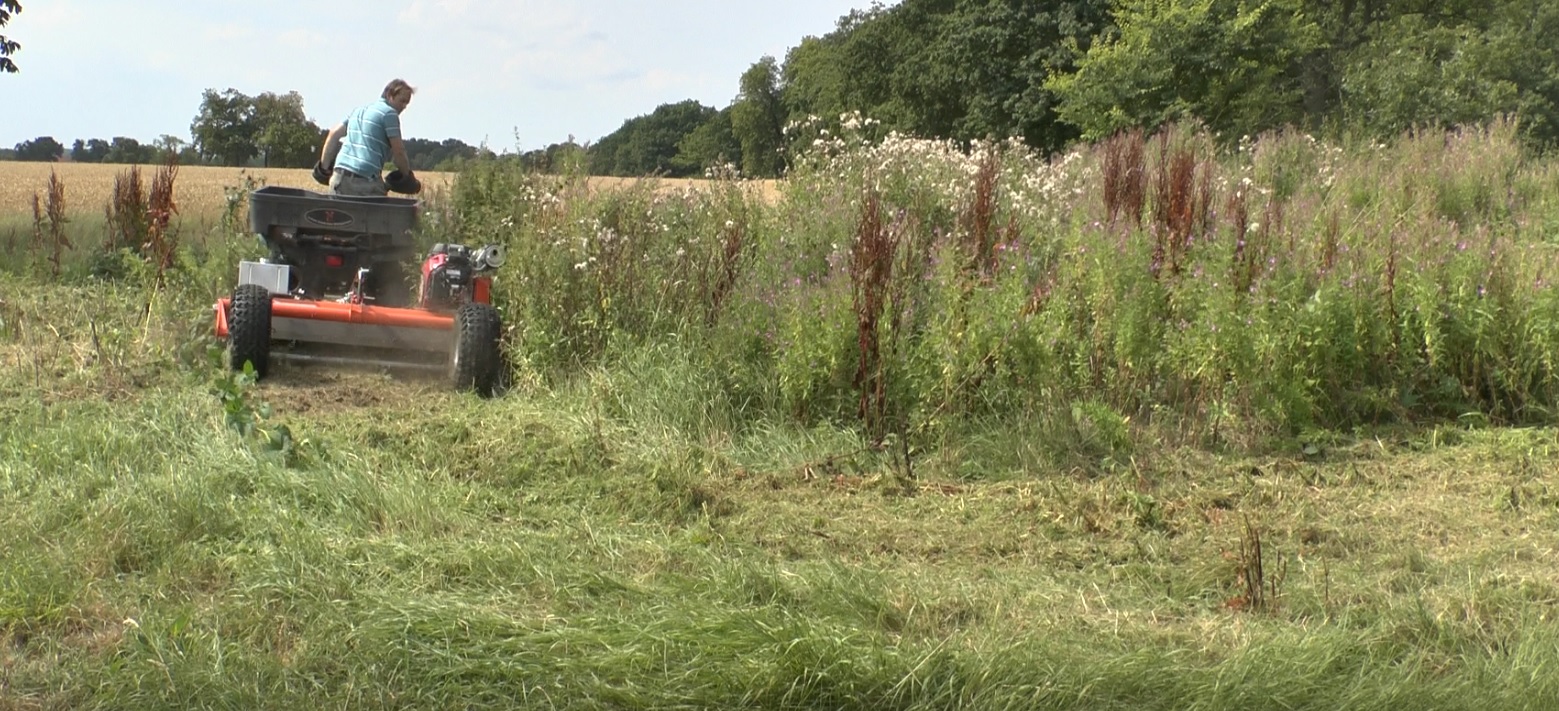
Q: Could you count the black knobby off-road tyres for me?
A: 2